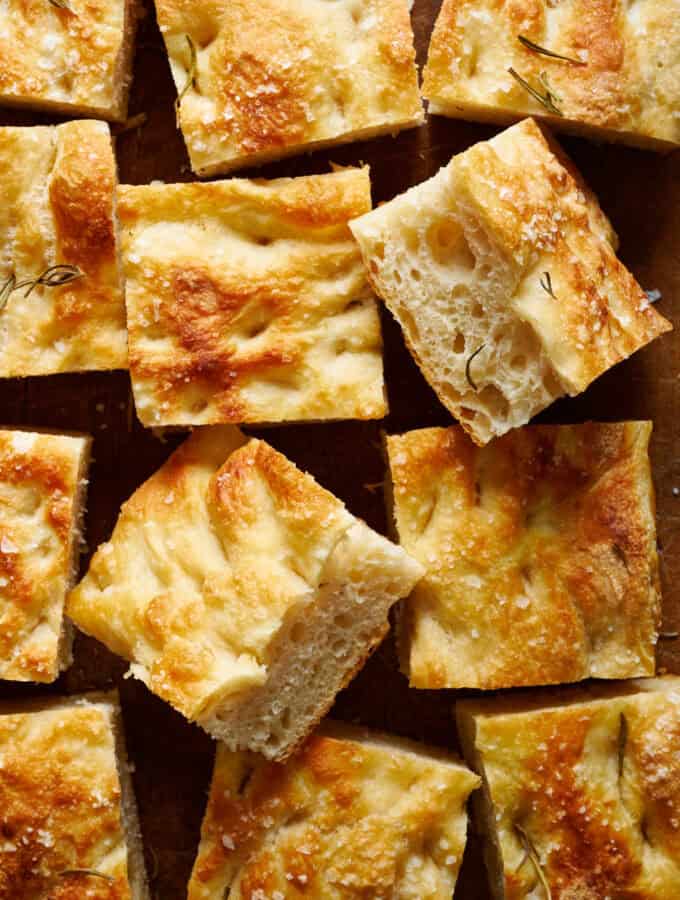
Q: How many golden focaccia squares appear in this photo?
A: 12